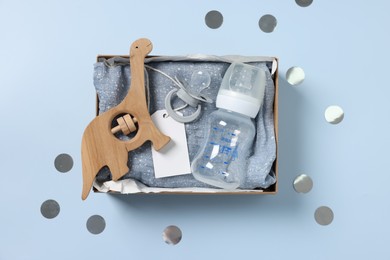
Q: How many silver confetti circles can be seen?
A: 11